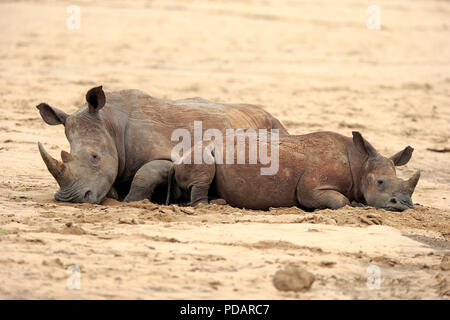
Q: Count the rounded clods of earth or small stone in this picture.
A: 1